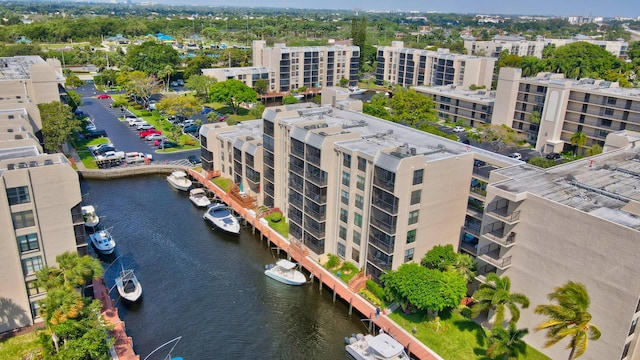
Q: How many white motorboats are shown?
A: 8